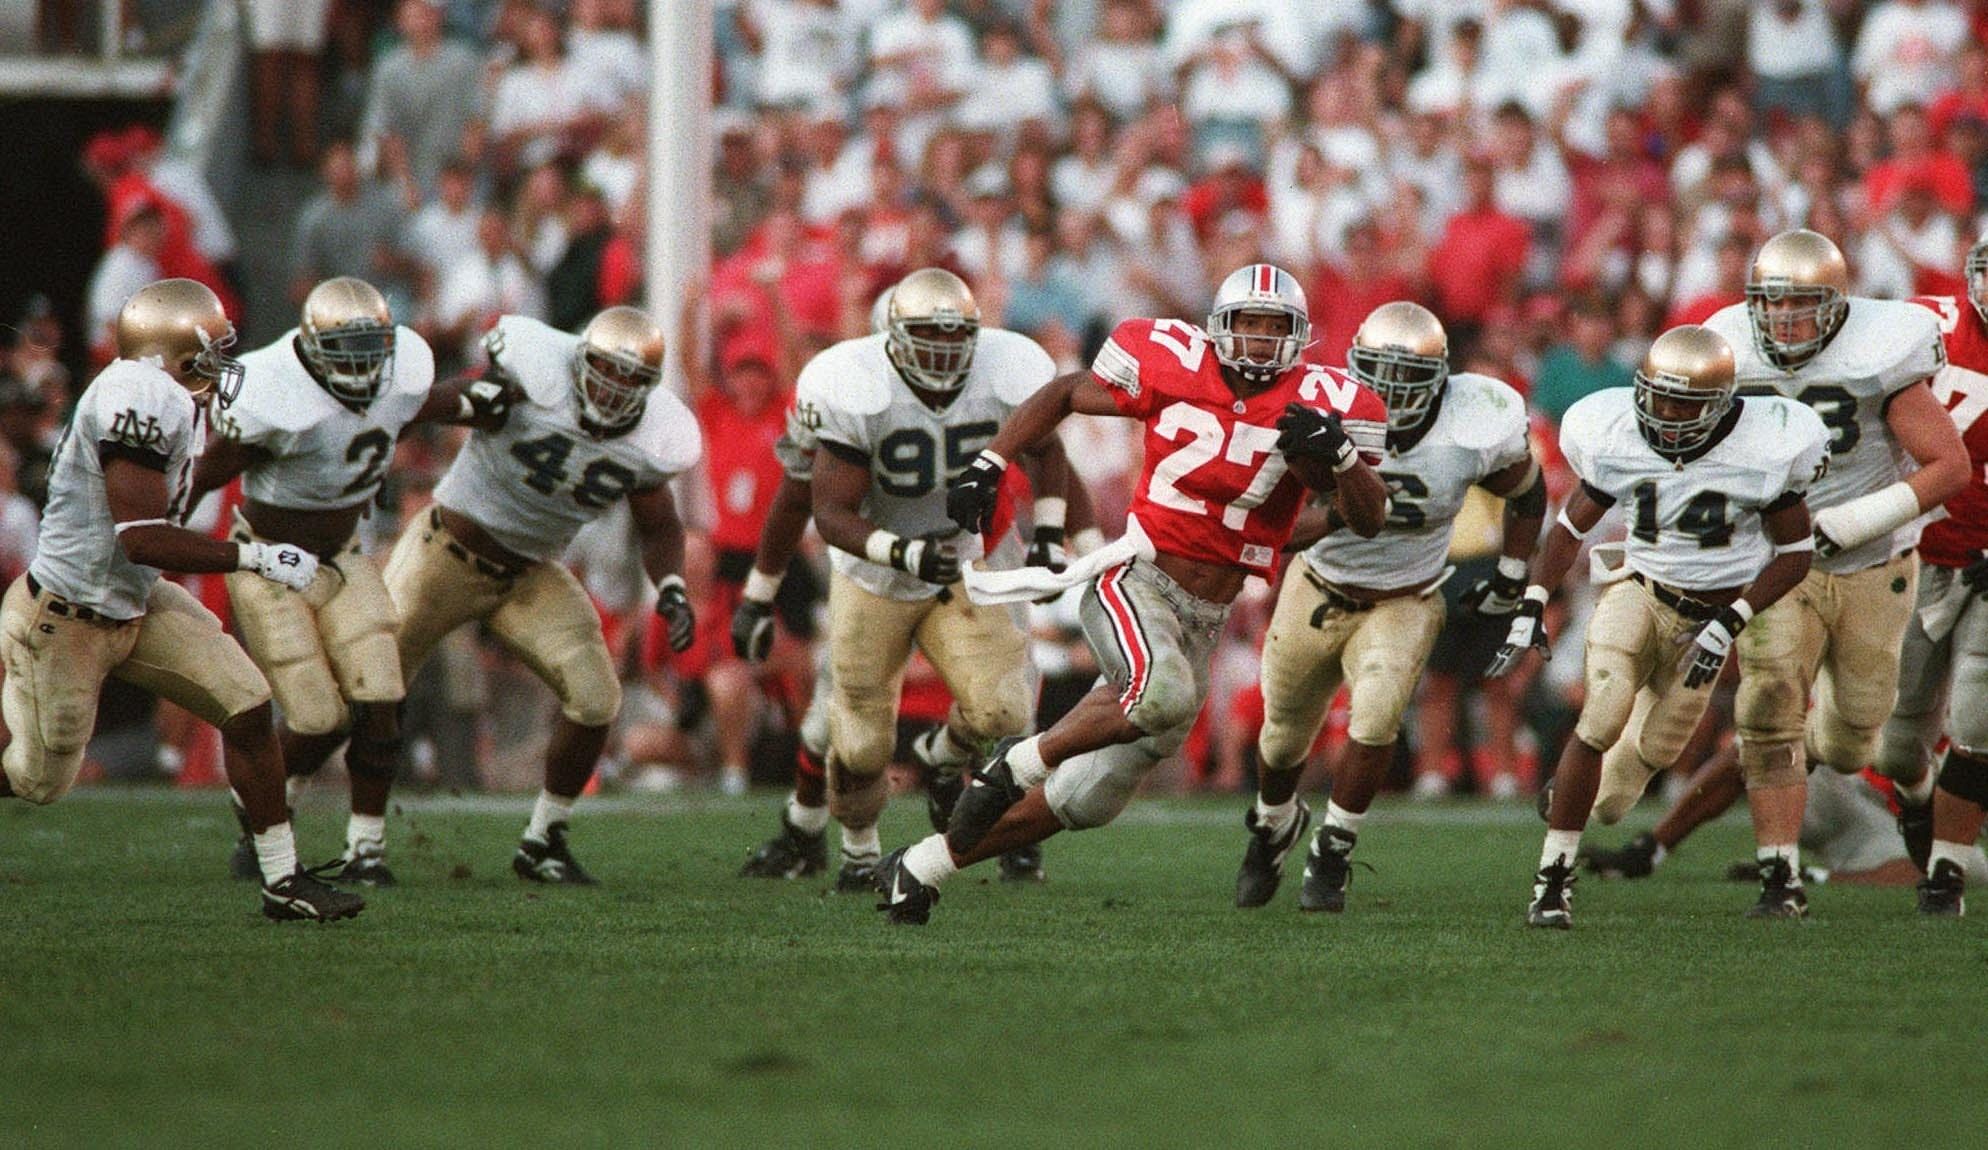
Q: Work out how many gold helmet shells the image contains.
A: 7